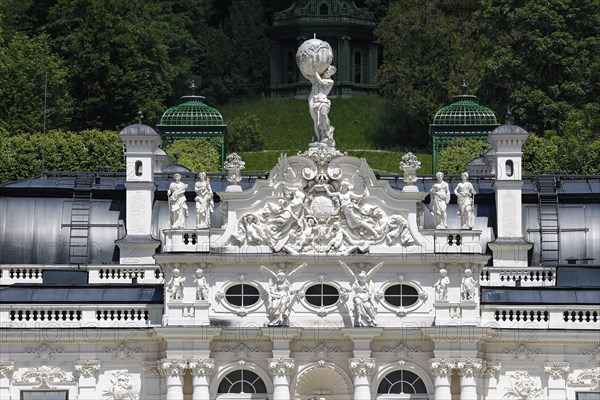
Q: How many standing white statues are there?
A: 11